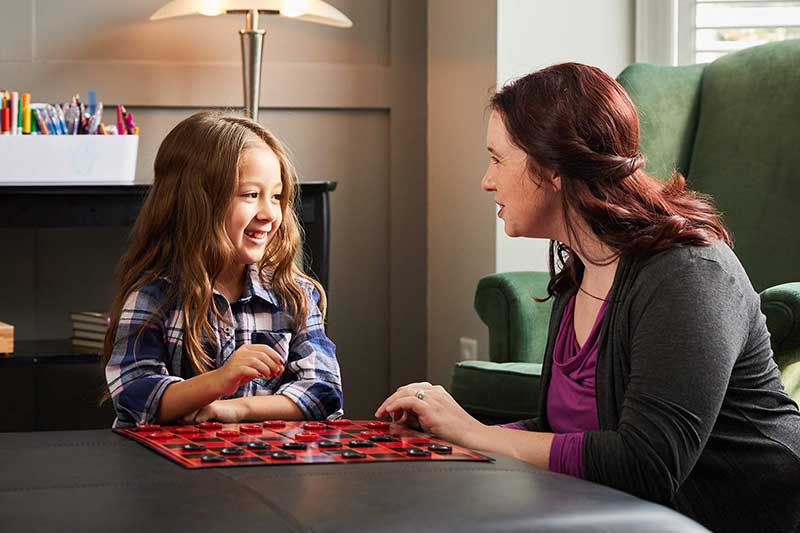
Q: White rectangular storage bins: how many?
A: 1